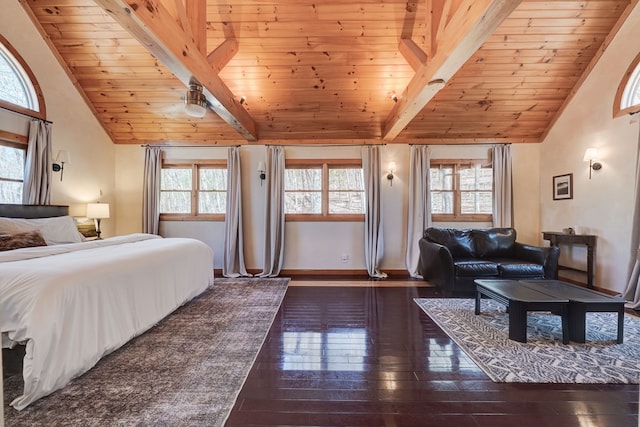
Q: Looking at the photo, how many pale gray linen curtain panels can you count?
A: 8